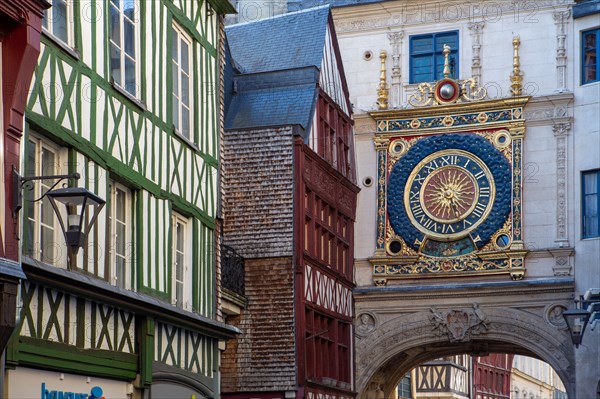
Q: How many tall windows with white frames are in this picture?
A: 6